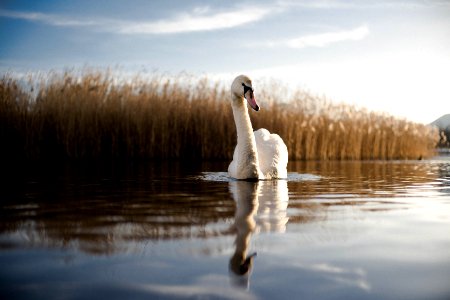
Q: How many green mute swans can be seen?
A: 0